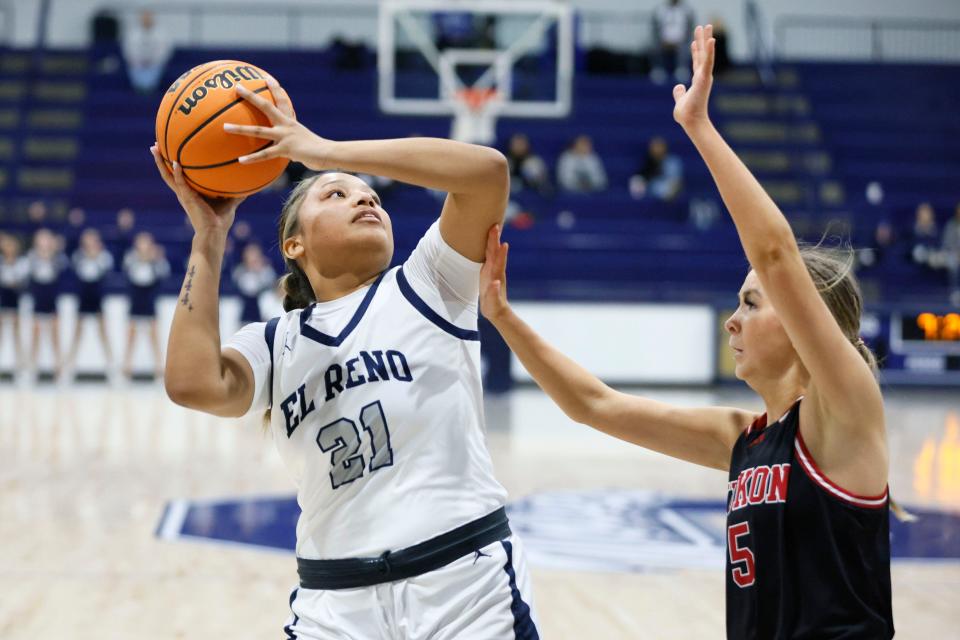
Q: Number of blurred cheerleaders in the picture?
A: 5